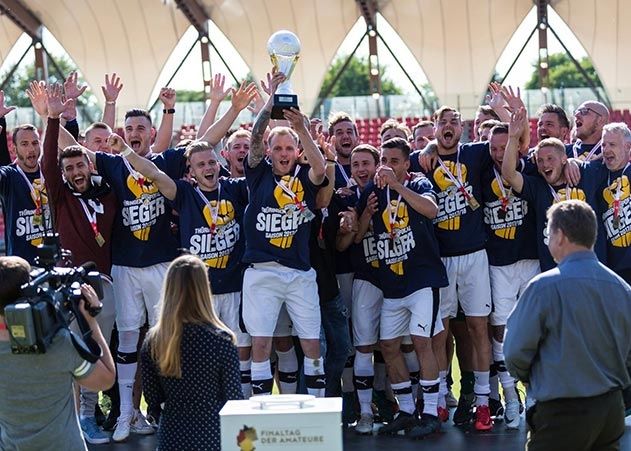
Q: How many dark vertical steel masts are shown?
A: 4